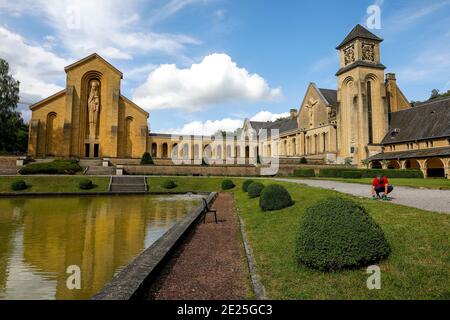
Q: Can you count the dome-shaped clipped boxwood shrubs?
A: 8